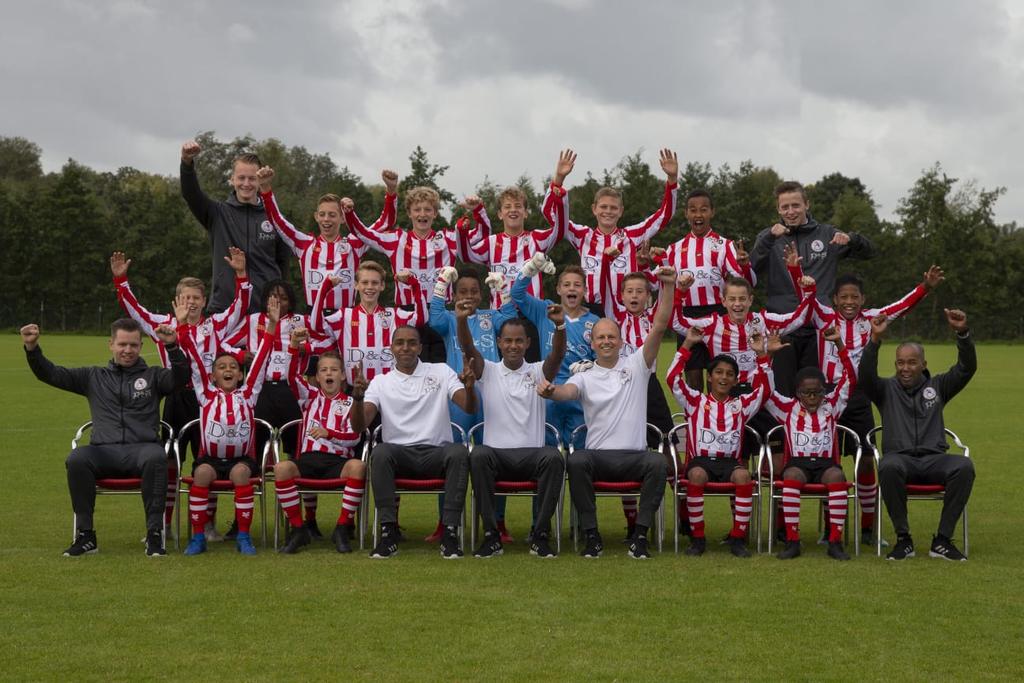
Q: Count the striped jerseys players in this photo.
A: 15